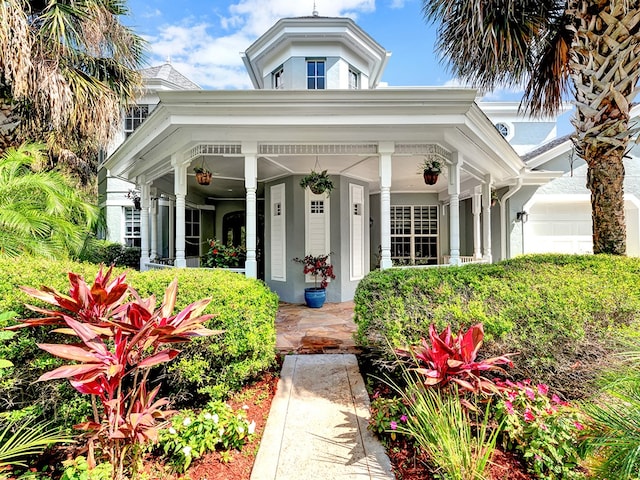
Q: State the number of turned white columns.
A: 8